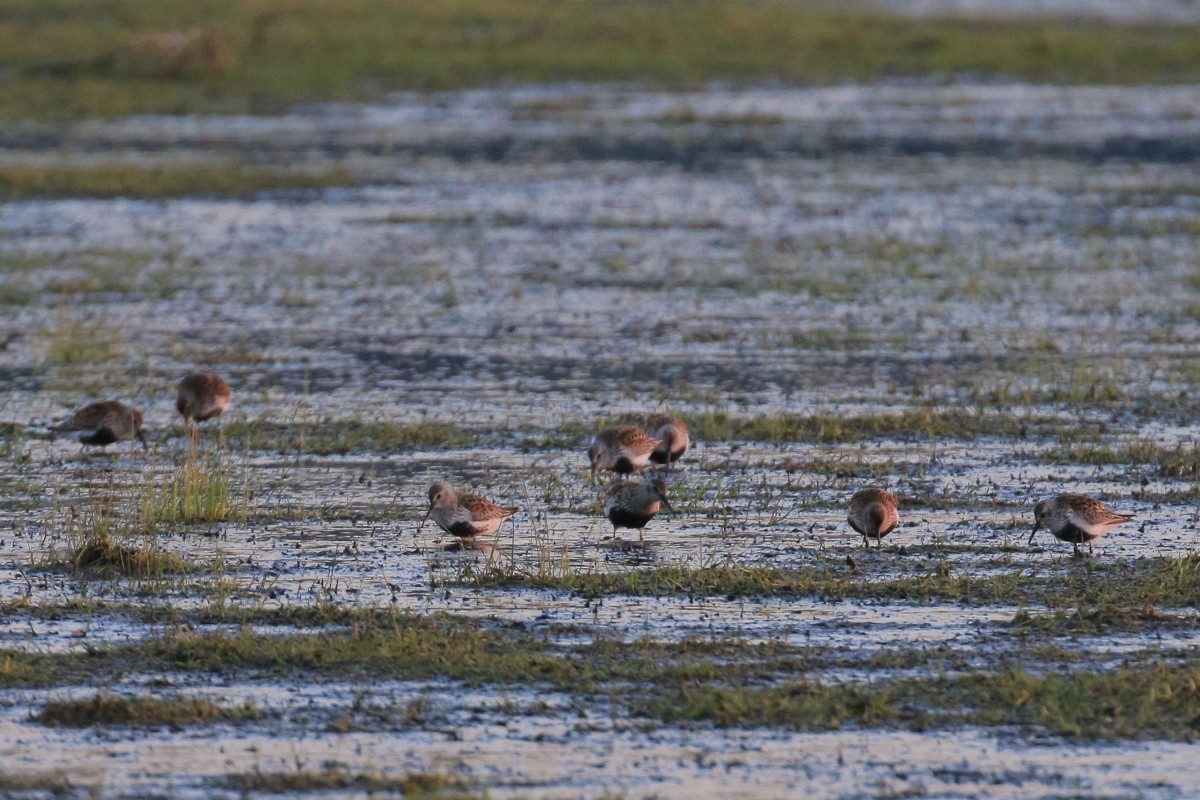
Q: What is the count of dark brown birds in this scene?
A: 8